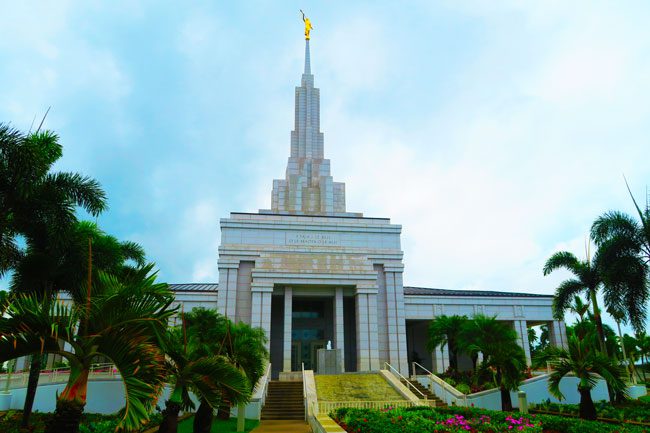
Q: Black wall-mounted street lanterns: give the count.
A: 0